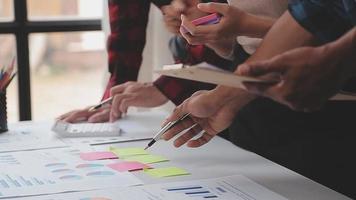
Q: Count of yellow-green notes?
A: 3